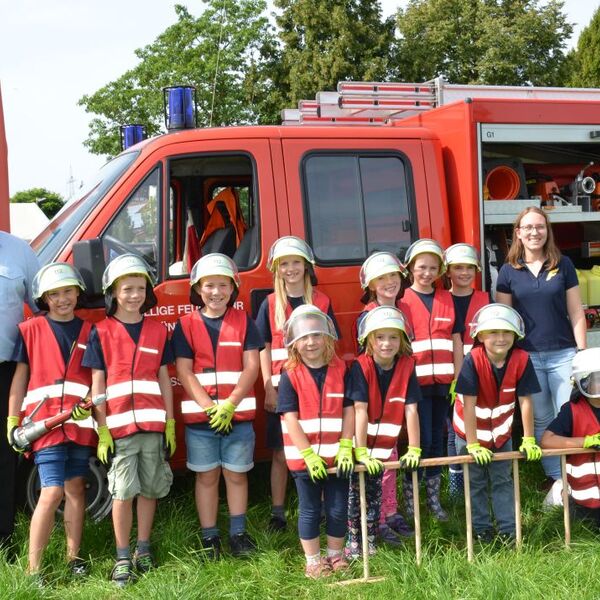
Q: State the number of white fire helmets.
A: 11